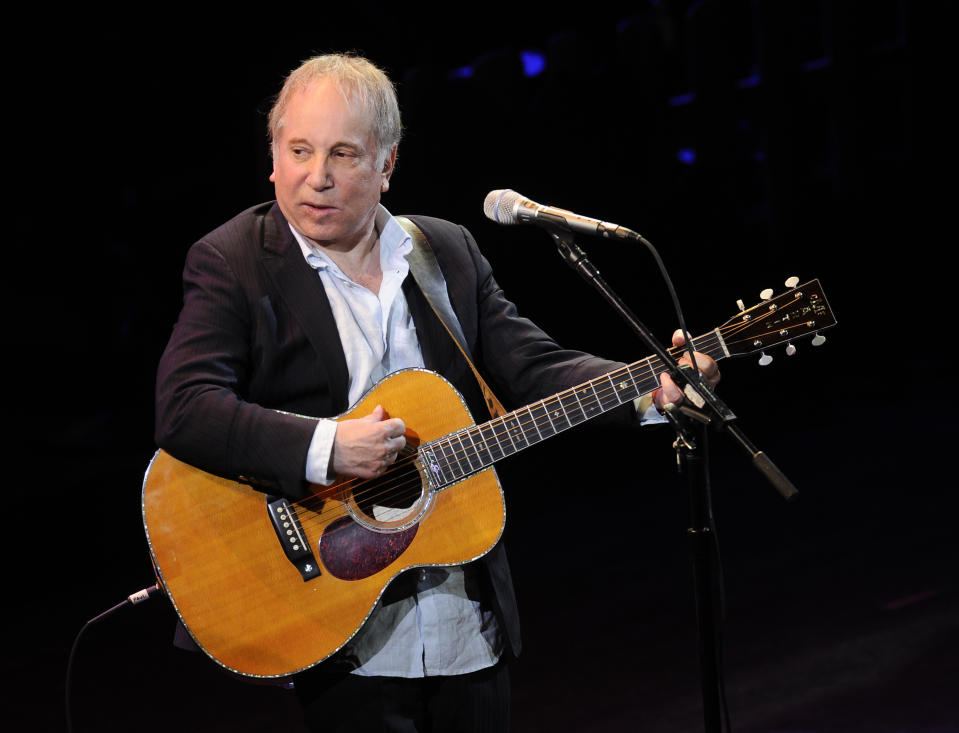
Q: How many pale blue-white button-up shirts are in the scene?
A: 1